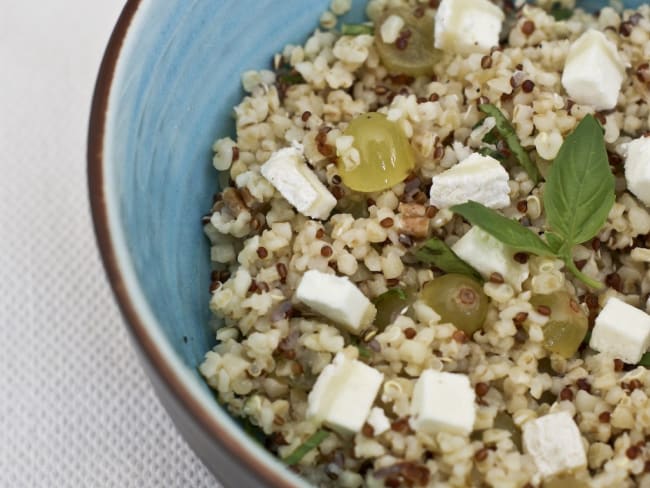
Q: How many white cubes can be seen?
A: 11